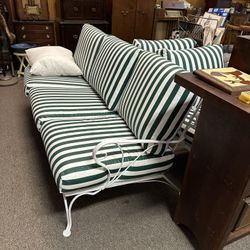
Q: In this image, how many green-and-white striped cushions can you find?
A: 8